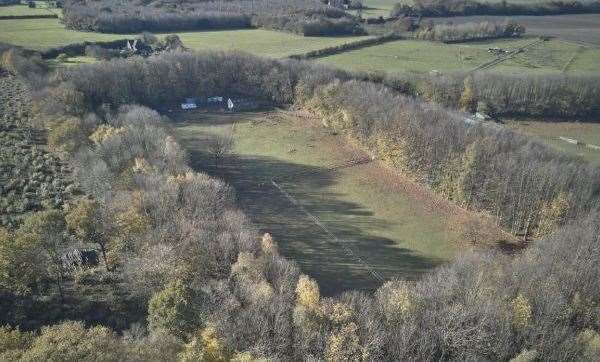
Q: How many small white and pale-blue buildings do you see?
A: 3